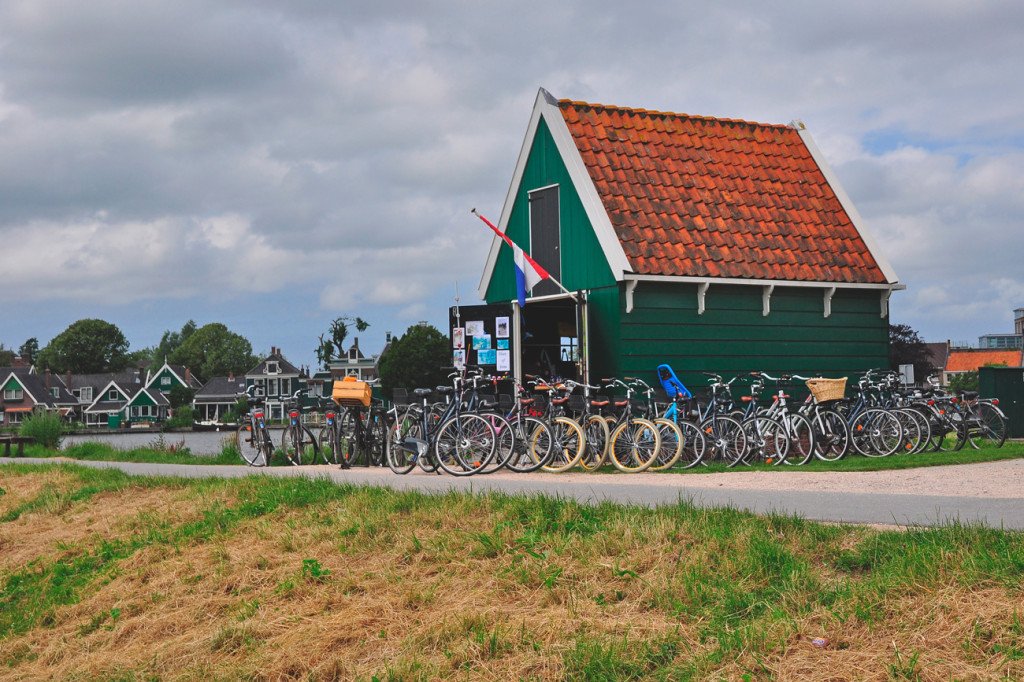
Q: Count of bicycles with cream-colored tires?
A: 4